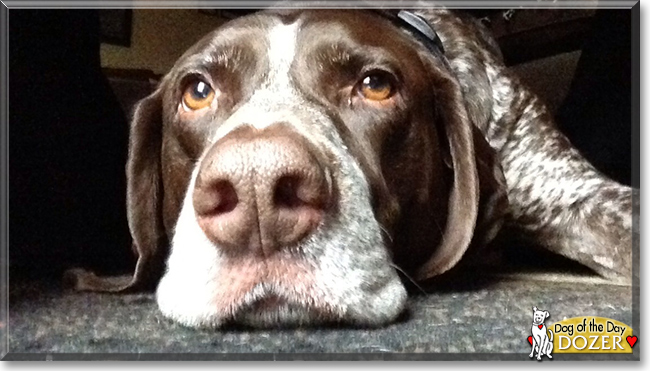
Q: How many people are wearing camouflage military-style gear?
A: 0